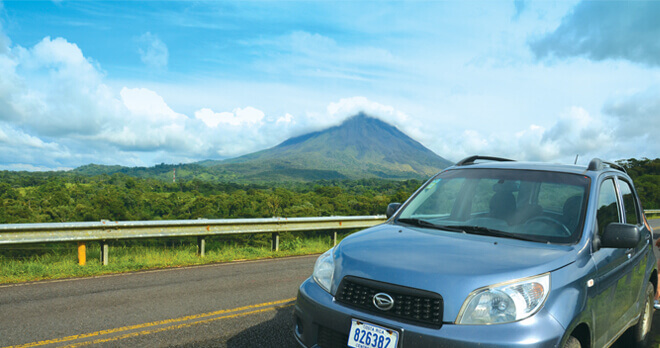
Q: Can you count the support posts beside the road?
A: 5